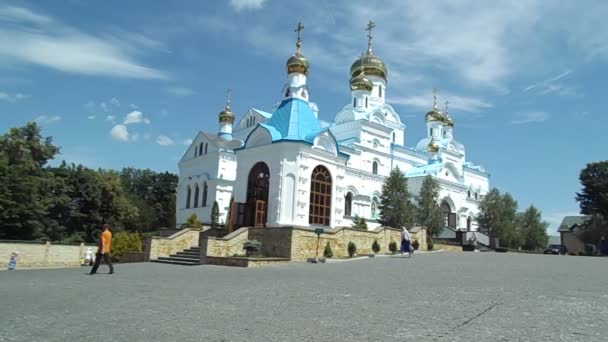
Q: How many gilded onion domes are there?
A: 7